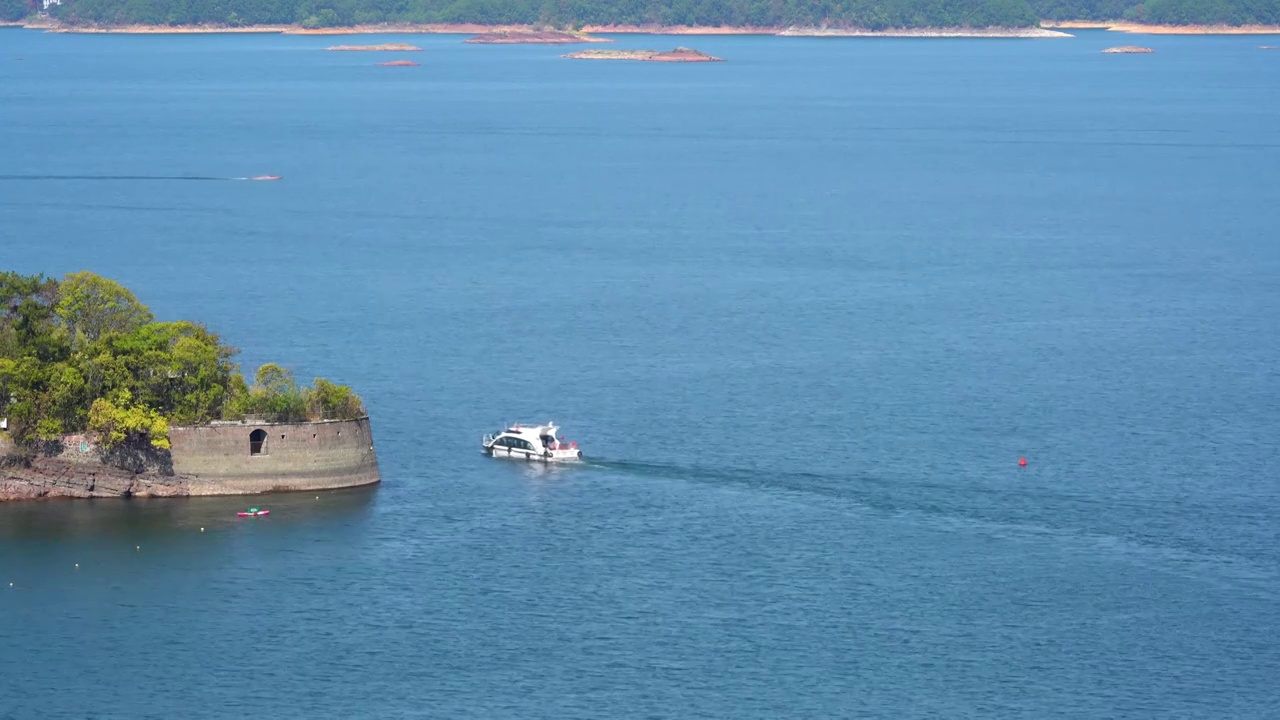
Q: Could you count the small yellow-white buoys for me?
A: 5